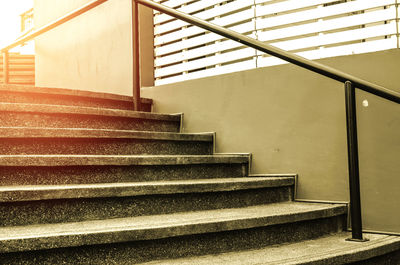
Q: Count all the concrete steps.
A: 7